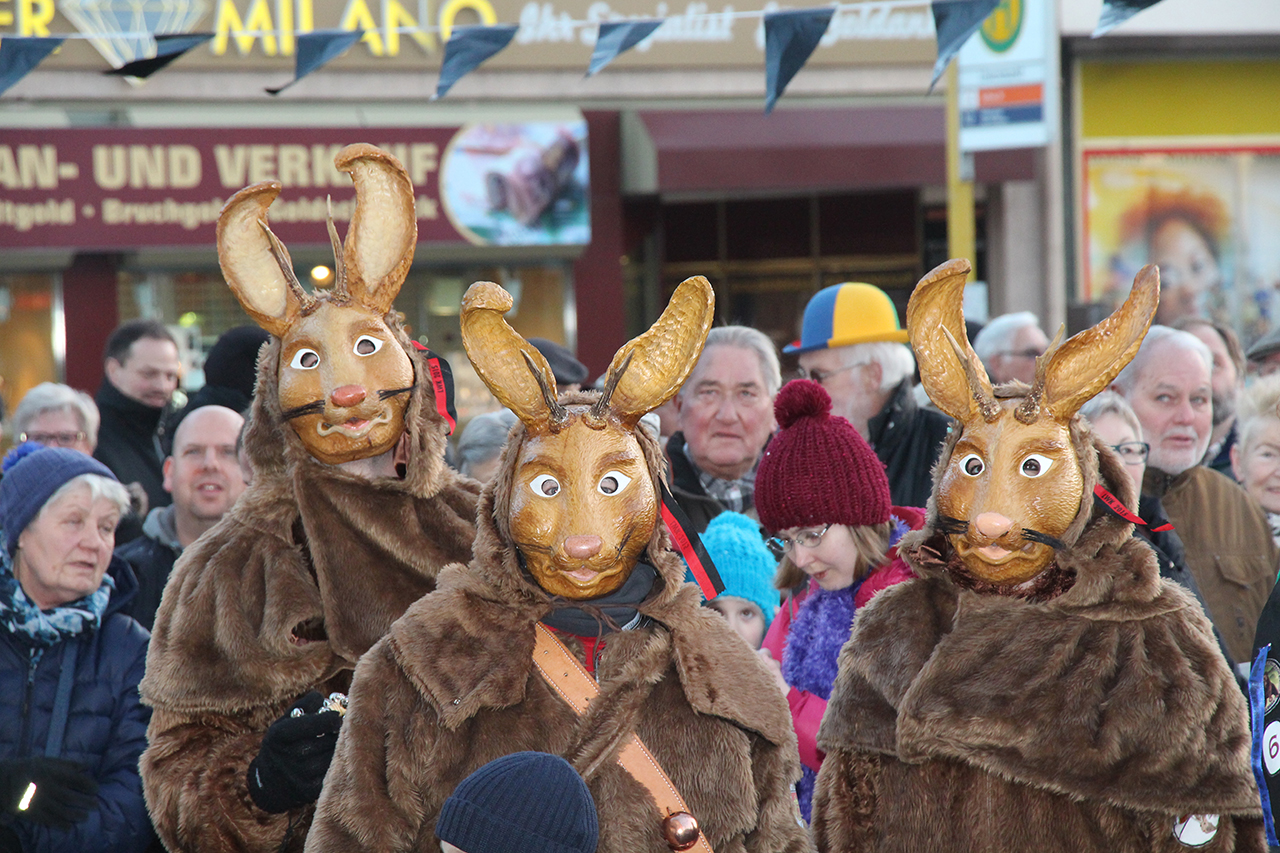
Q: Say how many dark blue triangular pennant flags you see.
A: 8